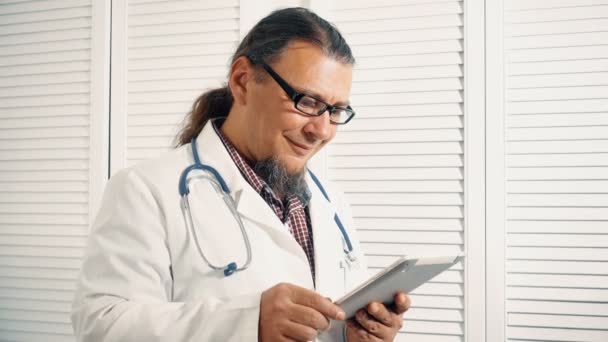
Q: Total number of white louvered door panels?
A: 4